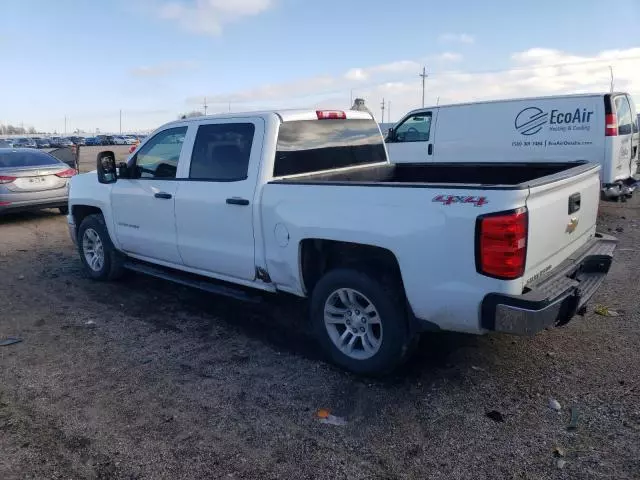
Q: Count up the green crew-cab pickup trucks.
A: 0